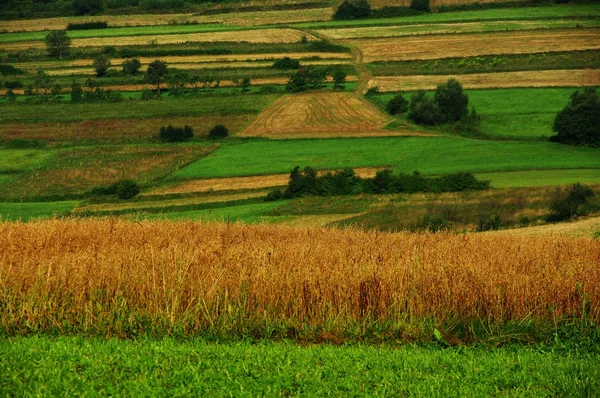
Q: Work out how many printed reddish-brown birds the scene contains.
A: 0